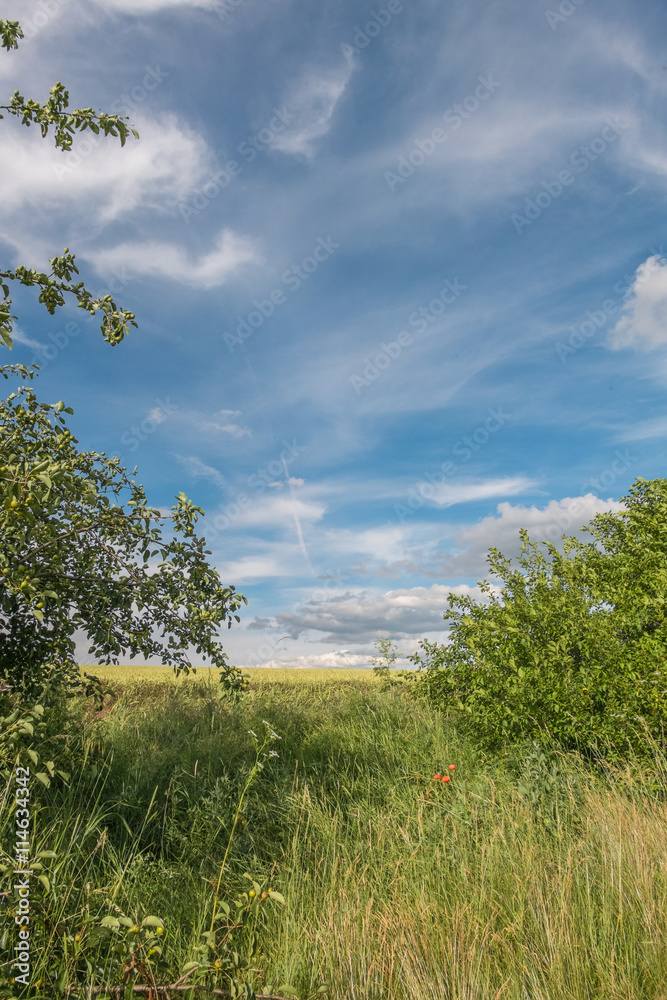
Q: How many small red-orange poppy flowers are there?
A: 3